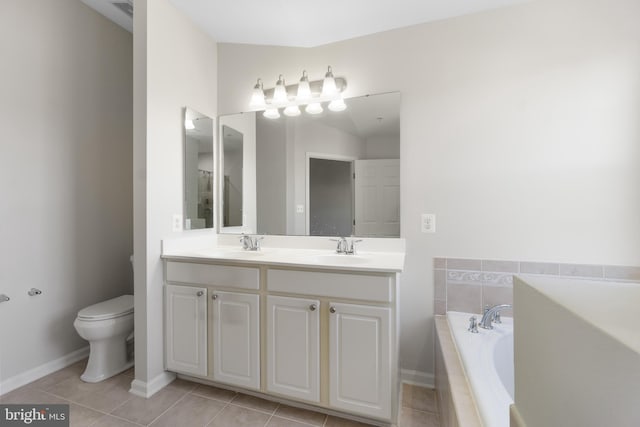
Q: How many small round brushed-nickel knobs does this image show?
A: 4